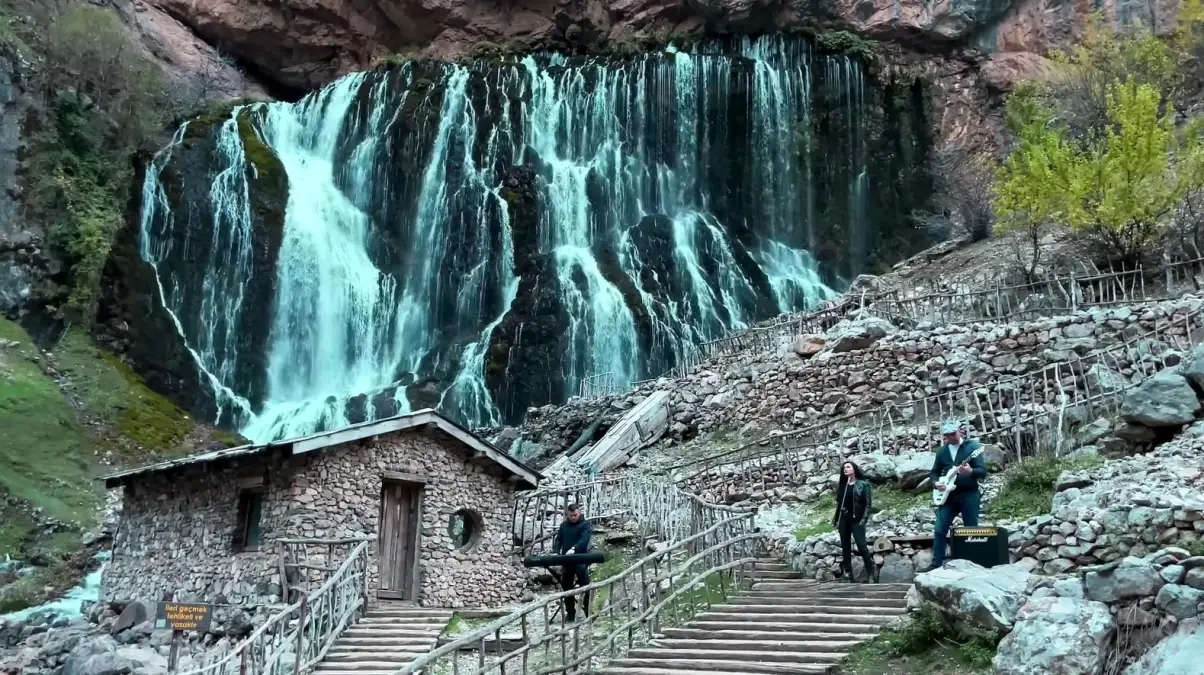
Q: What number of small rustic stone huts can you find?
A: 1